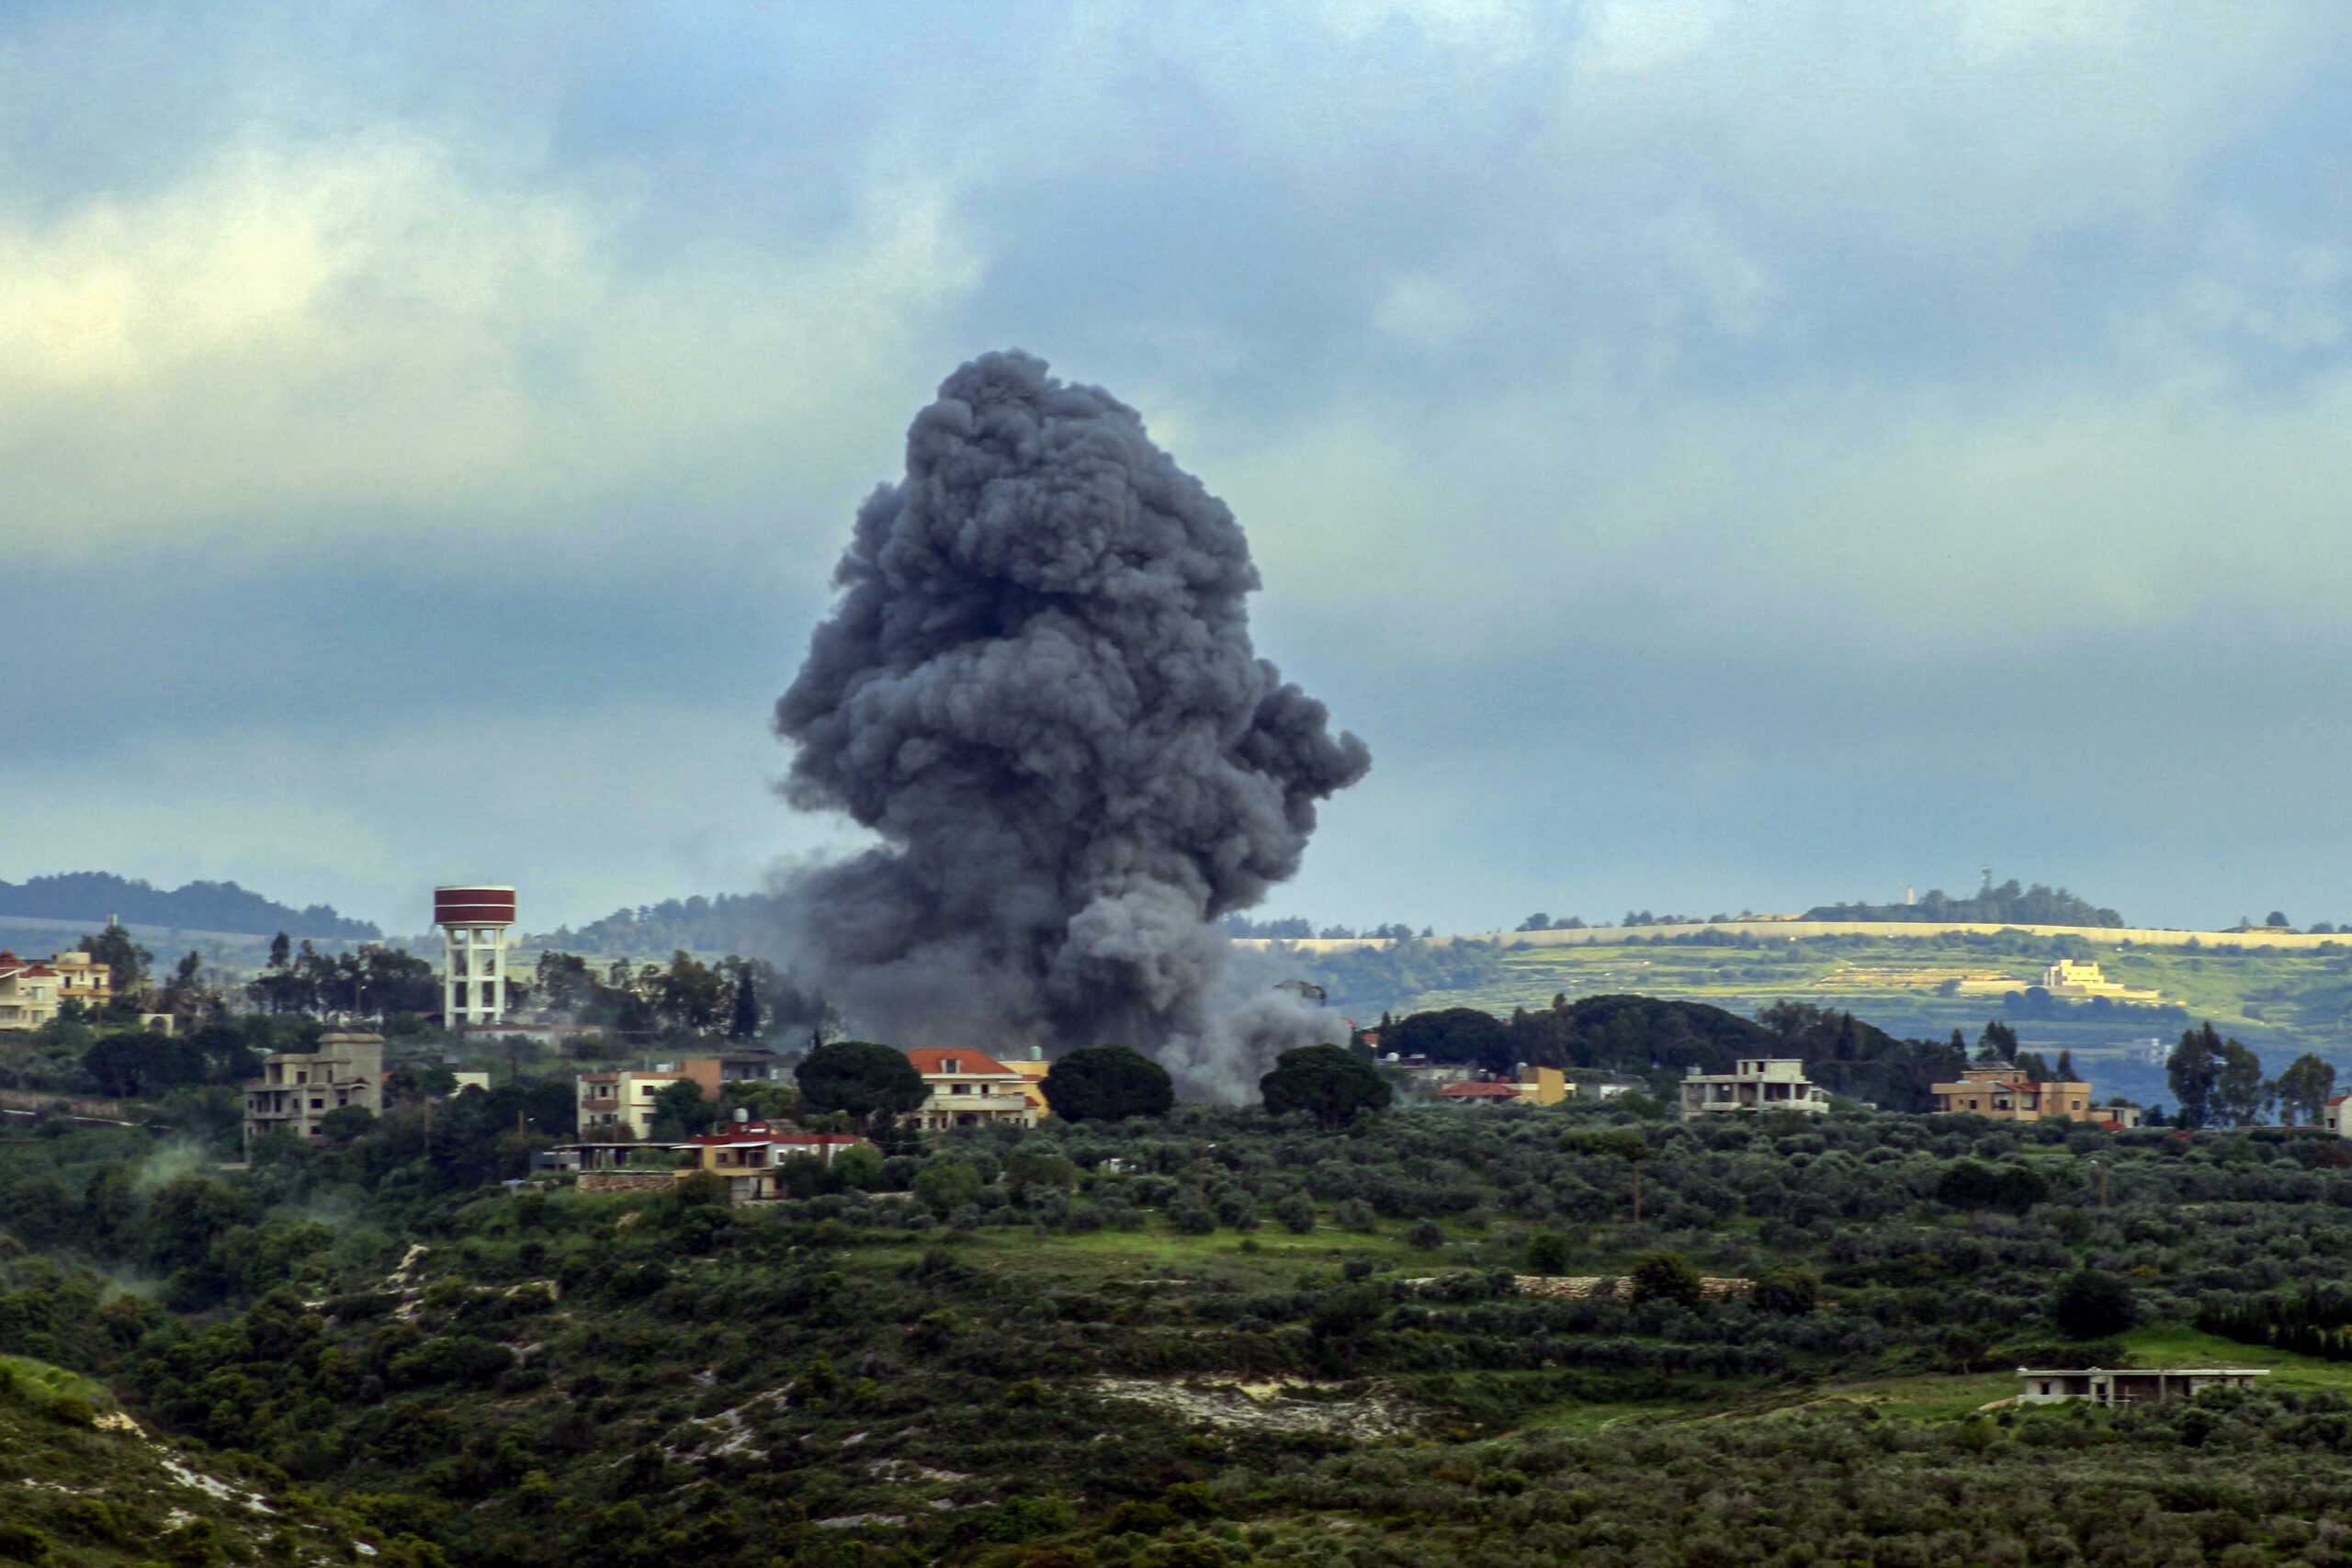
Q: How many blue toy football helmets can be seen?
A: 0